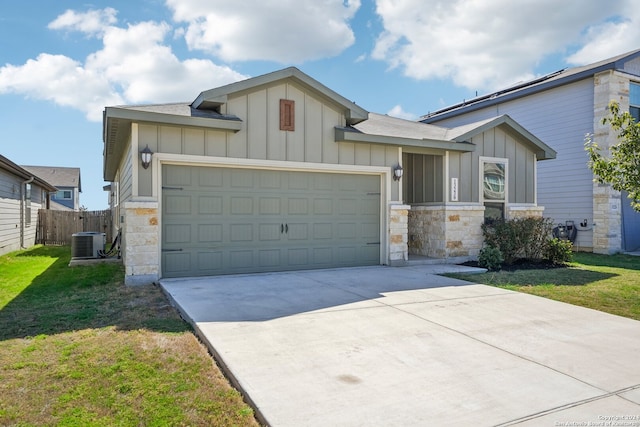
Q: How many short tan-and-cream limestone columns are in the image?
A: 2